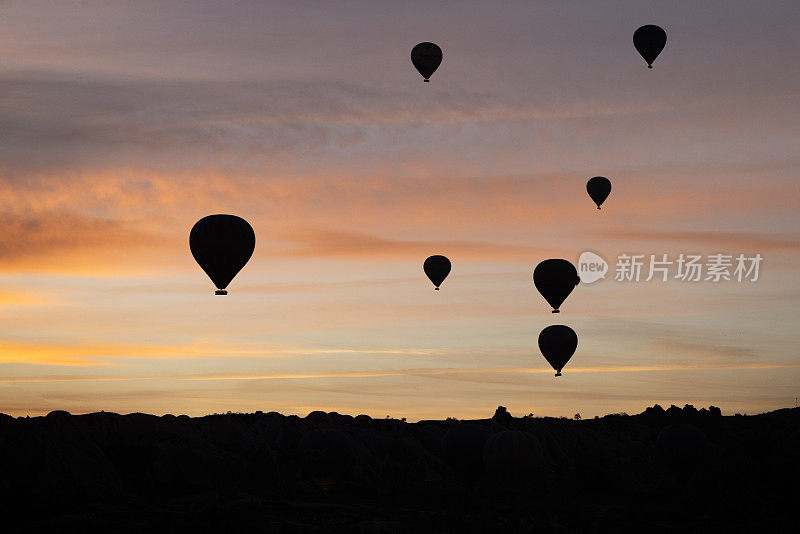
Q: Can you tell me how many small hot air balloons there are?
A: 6